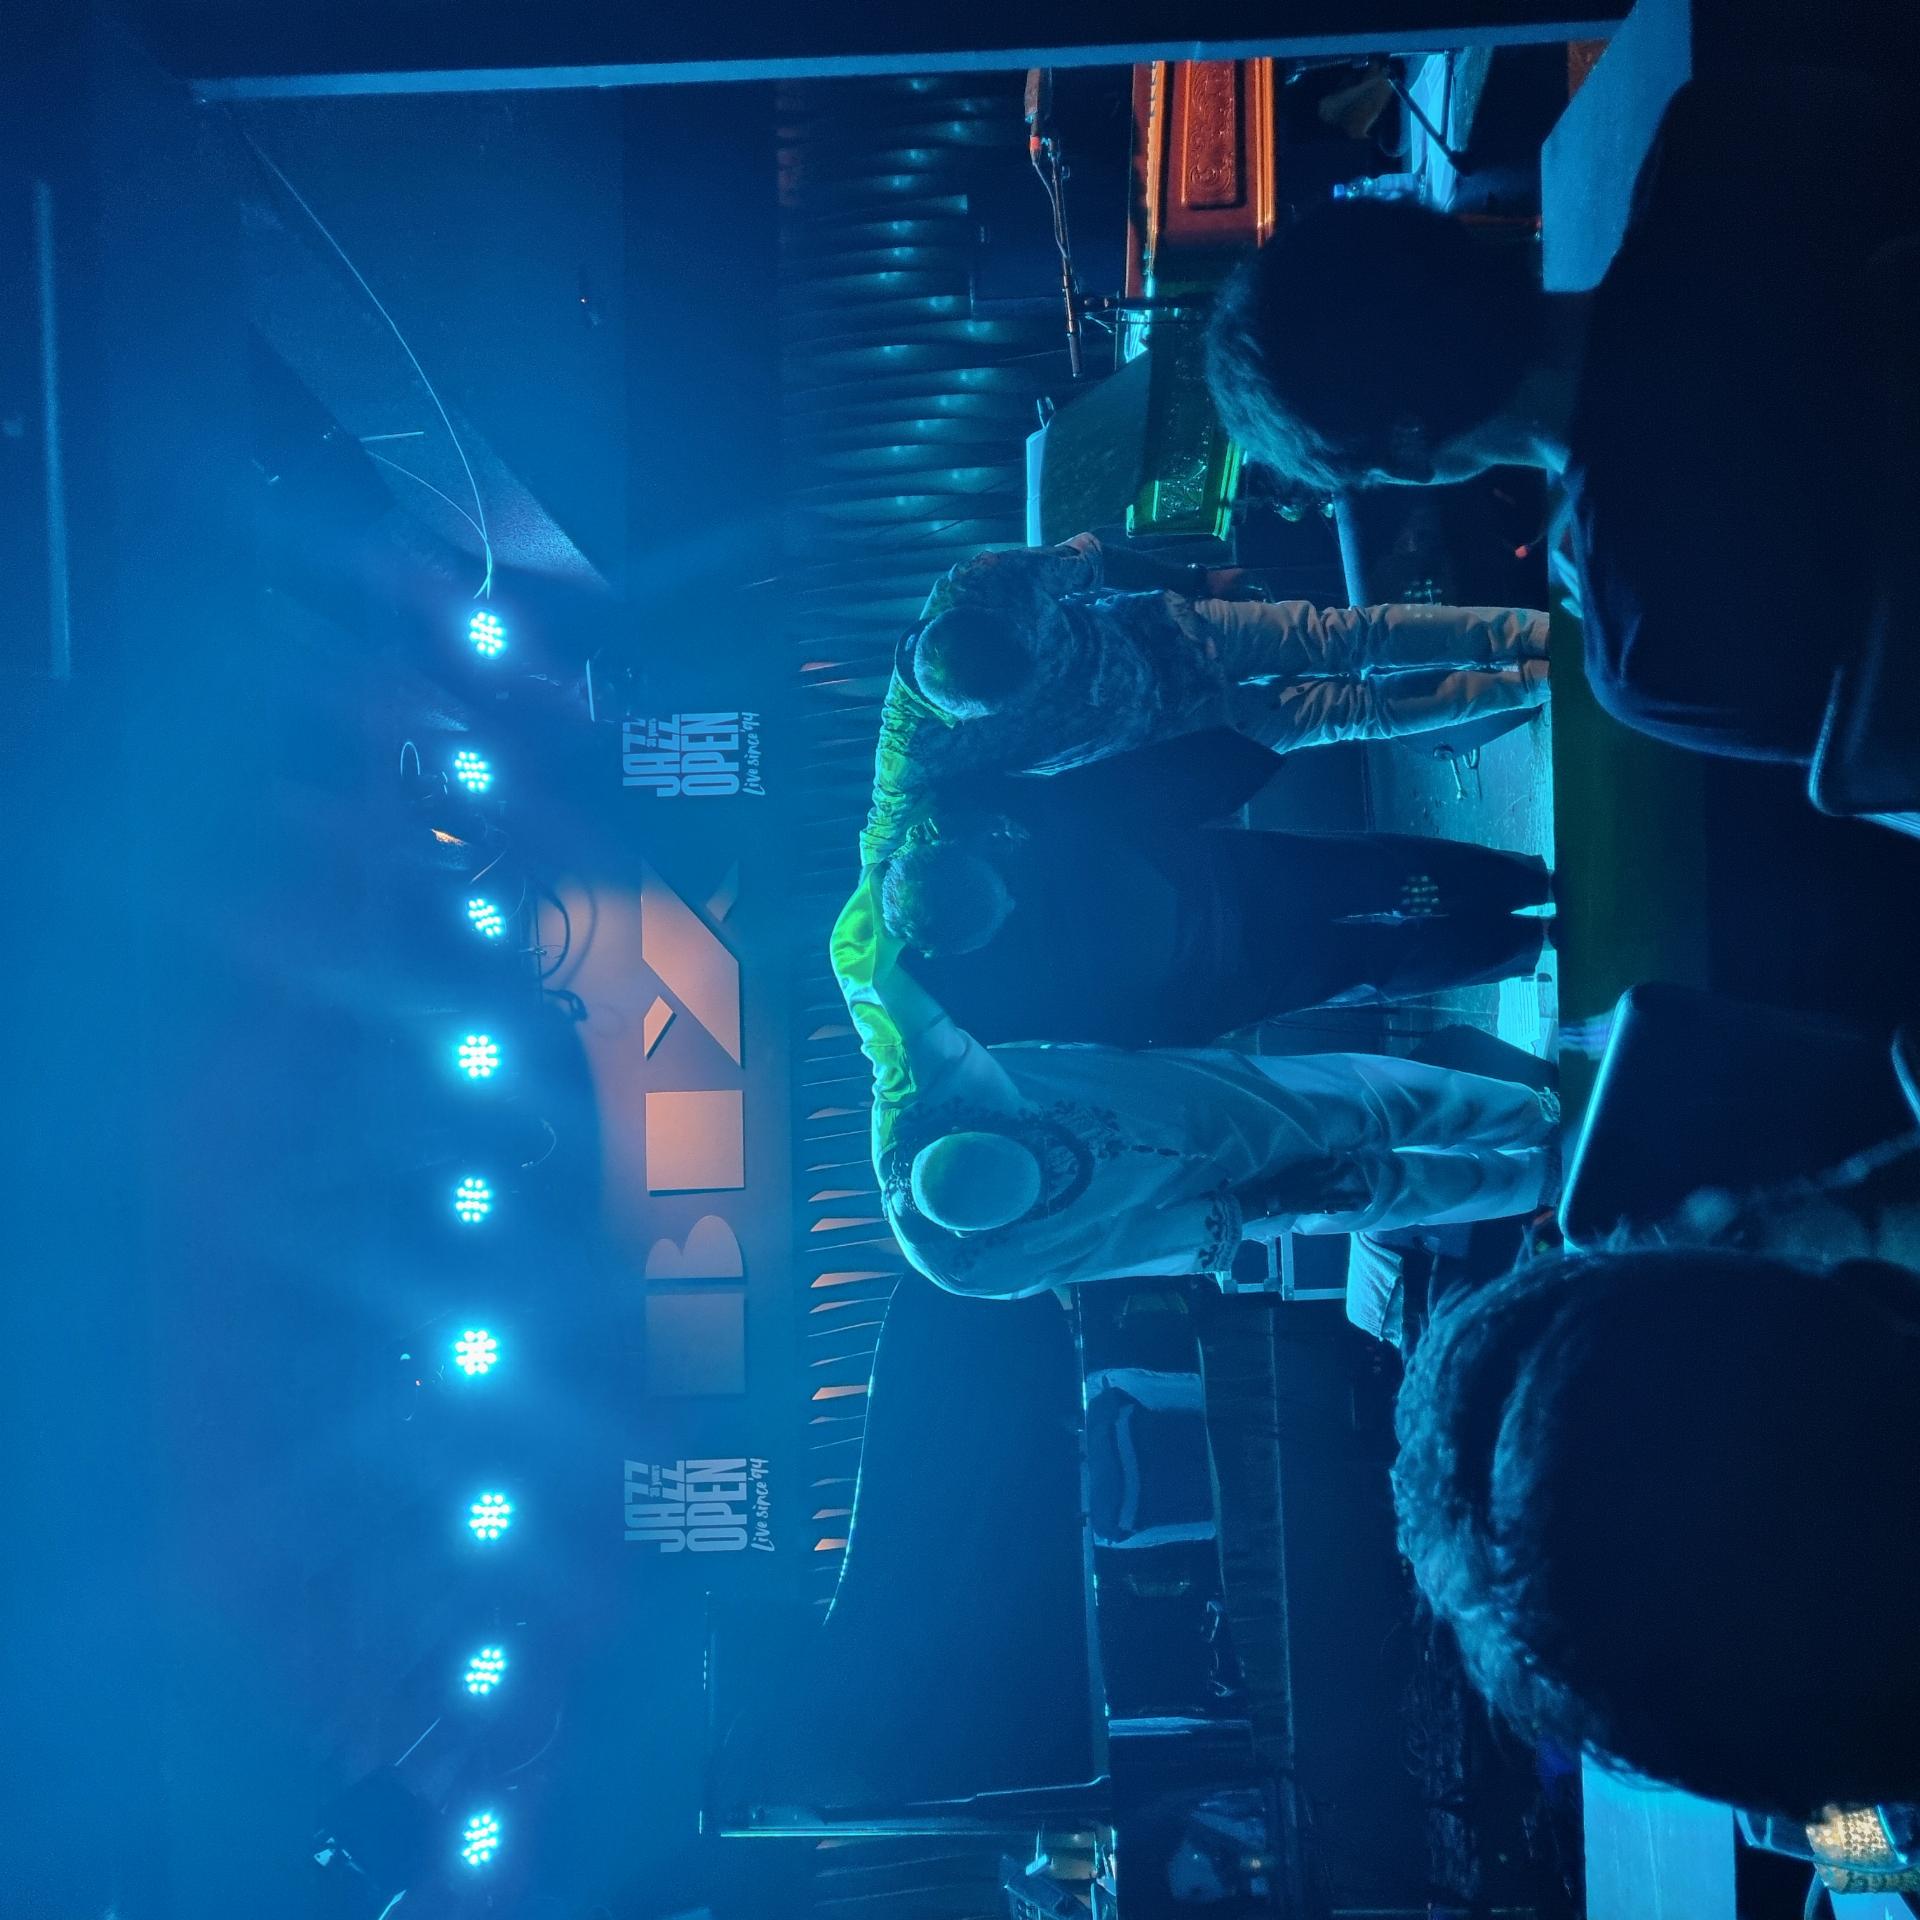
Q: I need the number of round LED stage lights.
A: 9